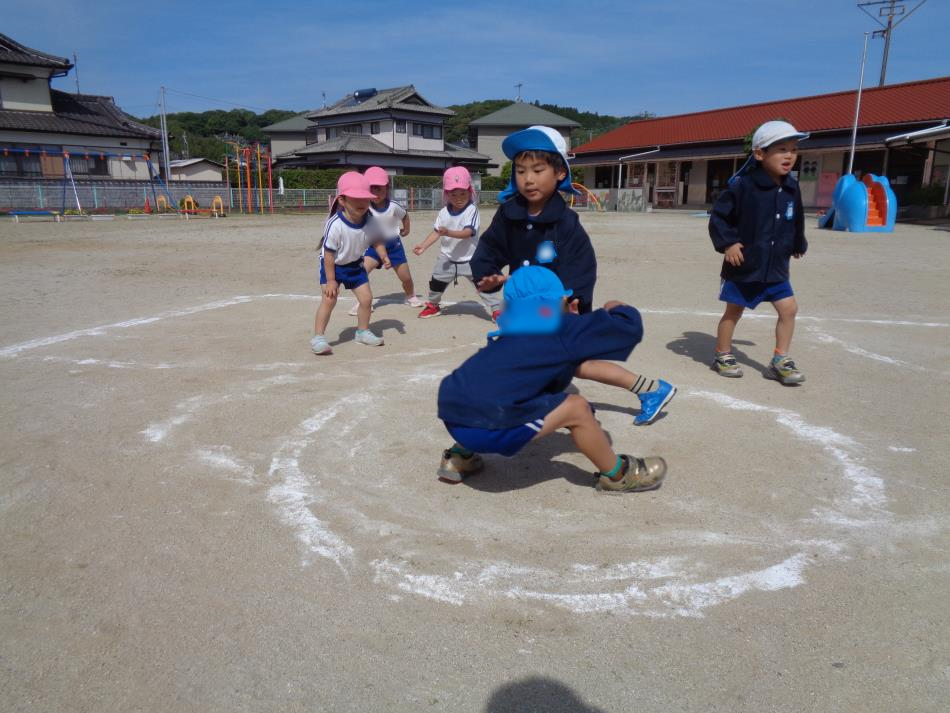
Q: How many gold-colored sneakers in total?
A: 2